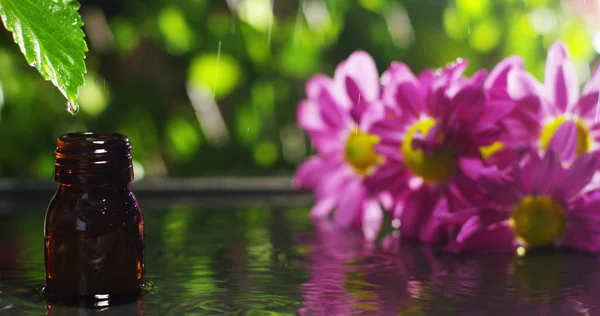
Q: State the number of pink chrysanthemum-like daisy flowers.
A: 5